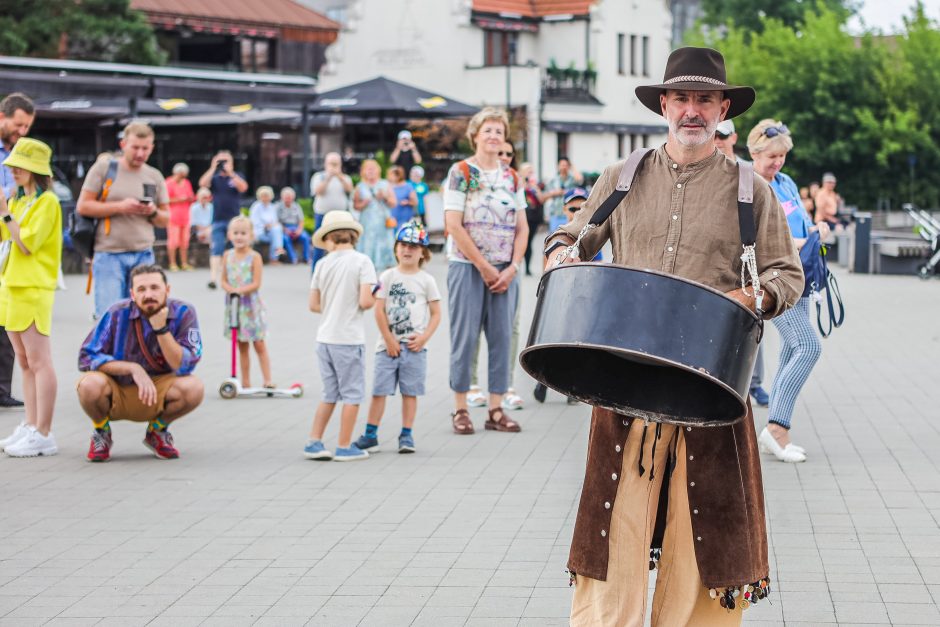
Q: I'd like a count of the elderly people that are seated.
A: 3